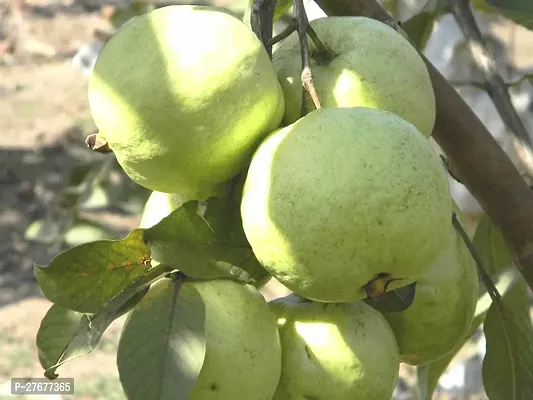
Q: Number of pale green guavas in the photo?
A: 7